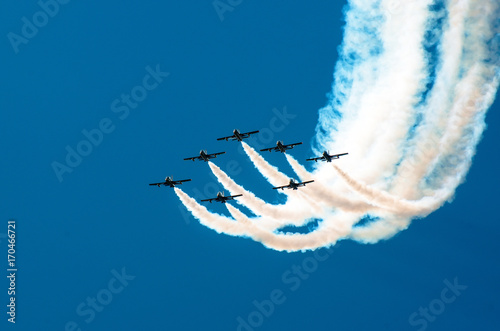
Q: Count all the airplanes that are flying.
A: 7